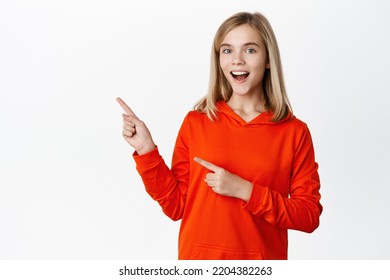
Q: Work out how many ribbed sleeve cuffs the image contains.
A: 2